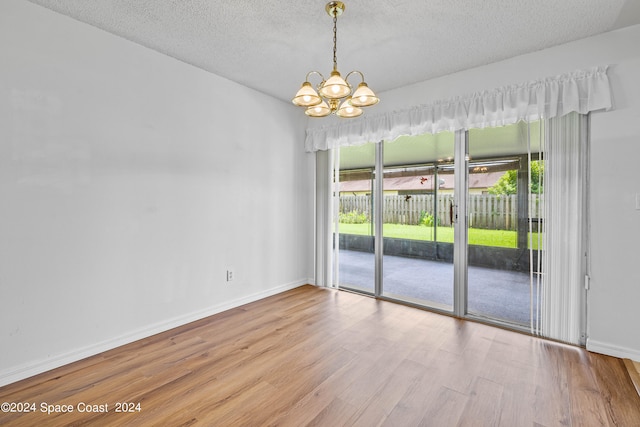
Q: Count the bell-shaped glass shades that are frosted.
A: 5